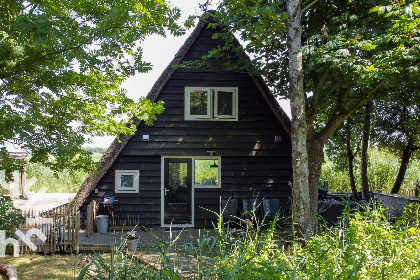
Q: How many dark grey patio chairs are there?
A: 3